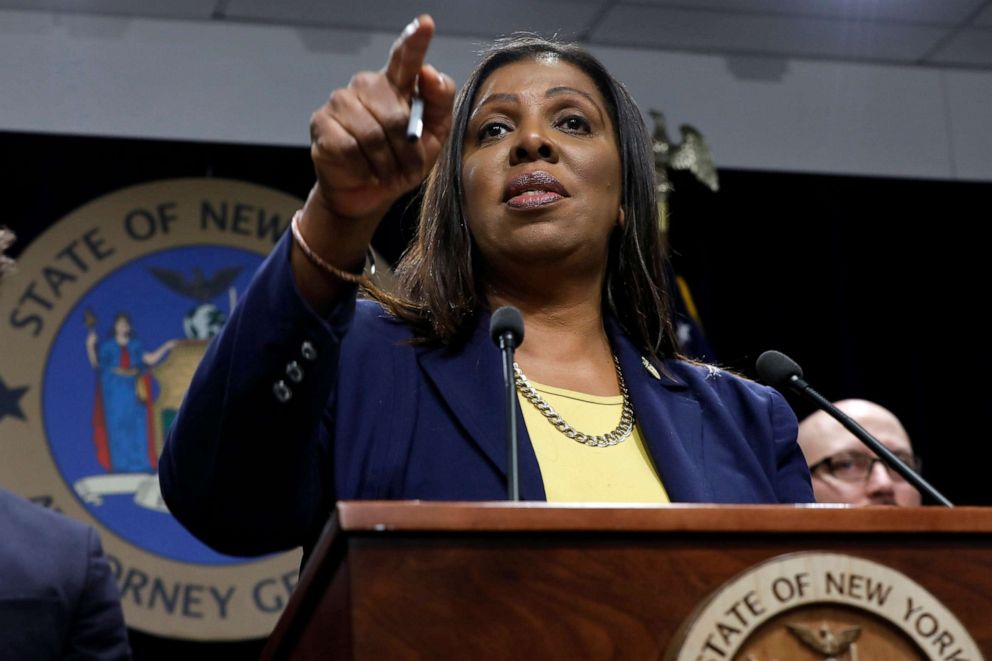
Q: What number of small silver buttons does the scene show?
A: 3